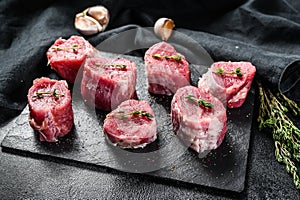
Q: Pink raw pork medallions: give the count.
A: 7